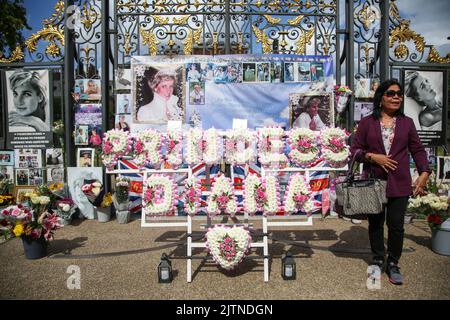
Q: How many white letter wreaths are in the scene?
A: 13